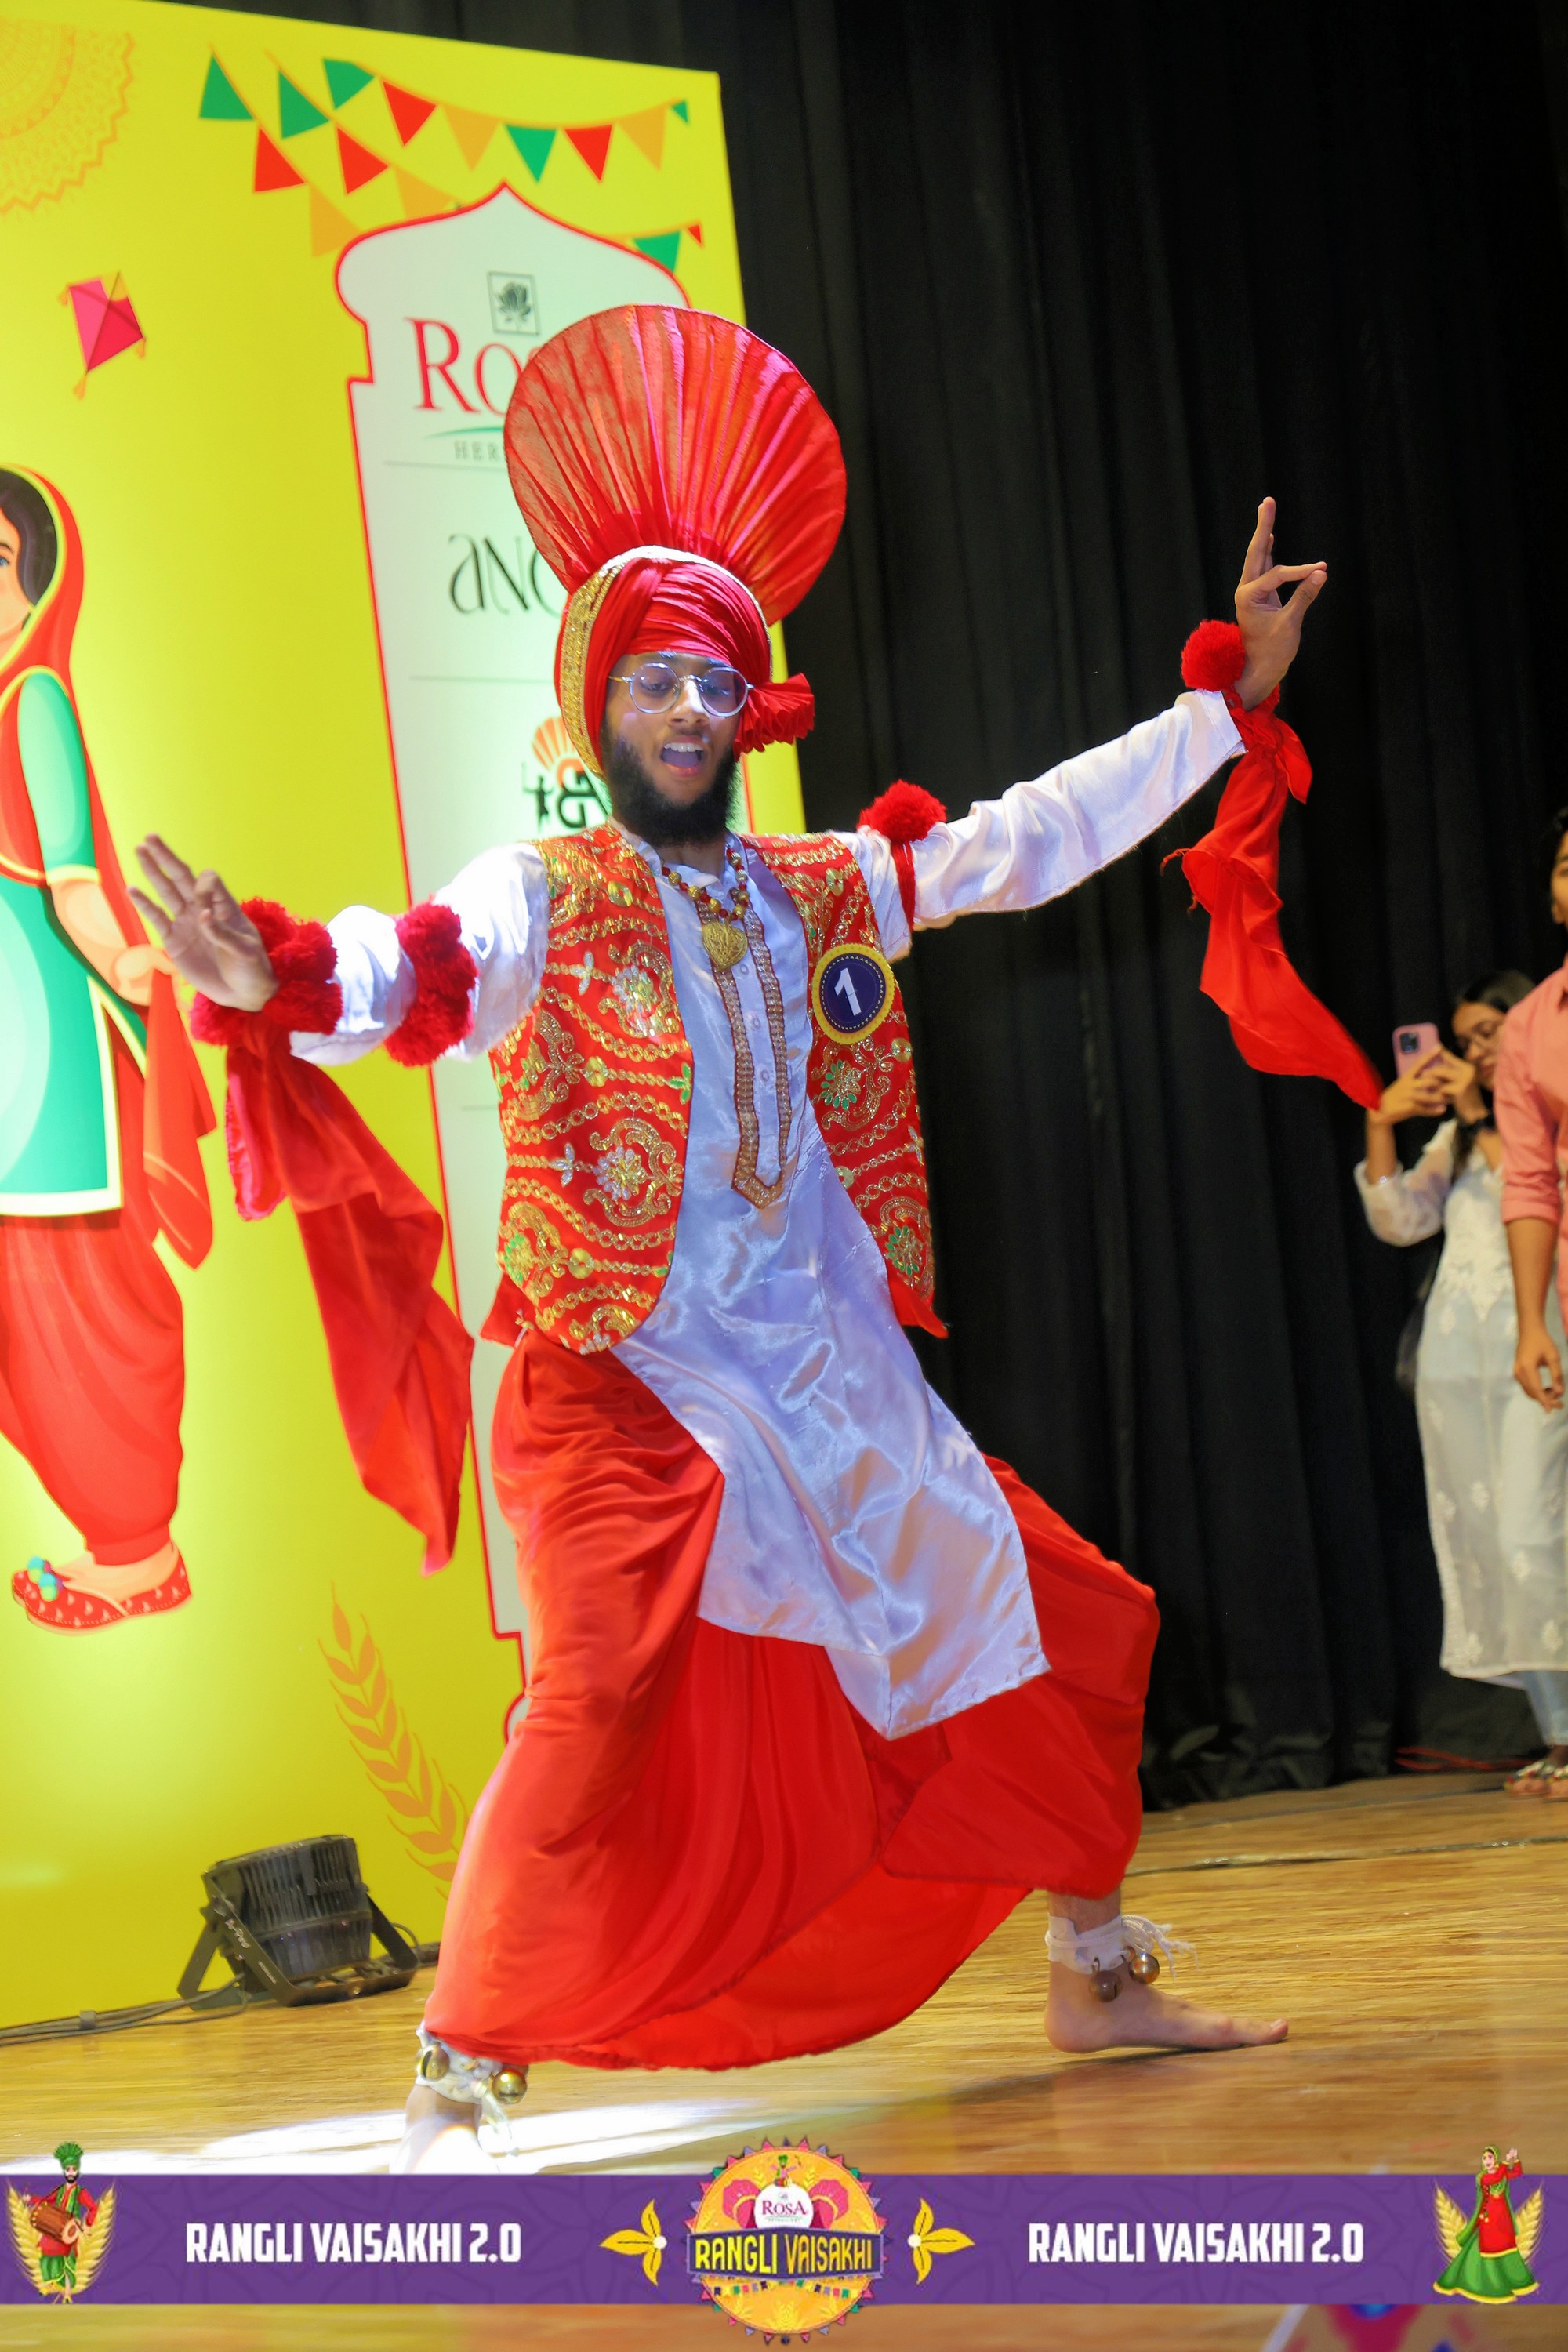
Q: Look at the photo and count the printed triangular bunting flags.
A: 15